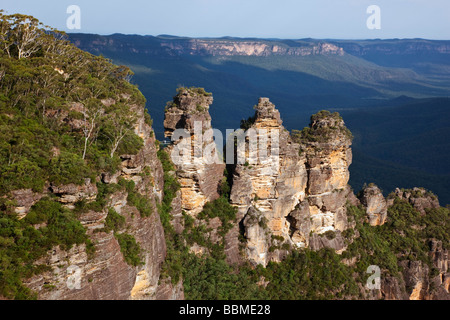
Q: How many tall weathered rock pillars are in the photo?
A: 3